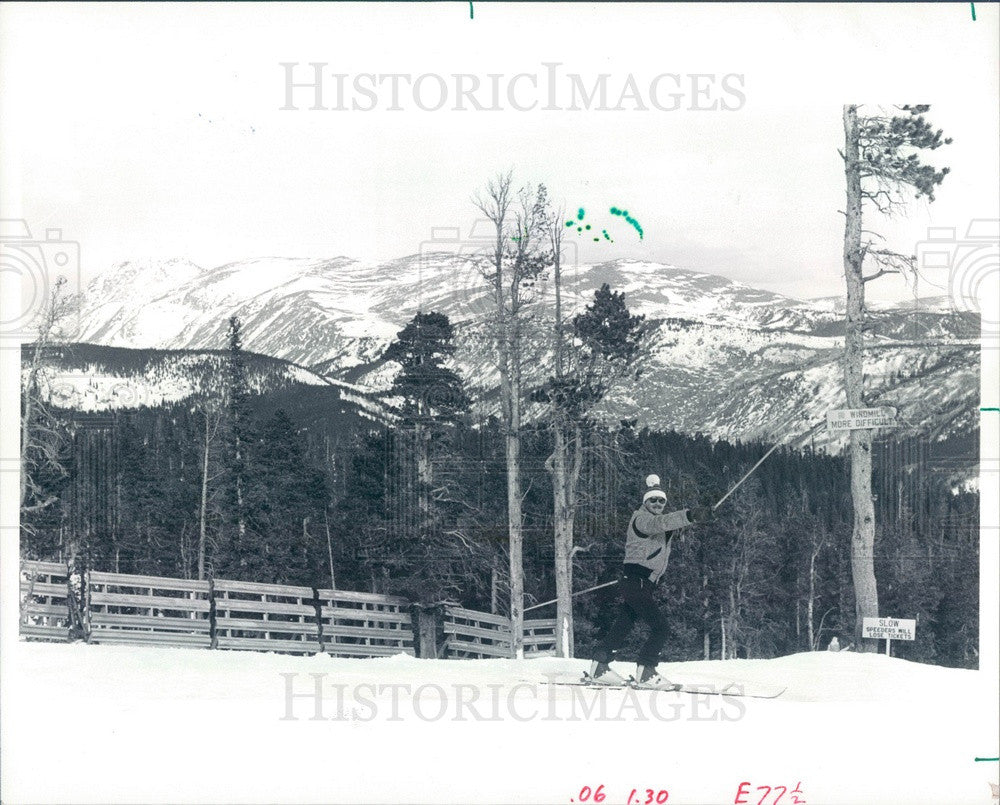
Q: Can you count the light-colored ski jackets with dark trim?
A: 1